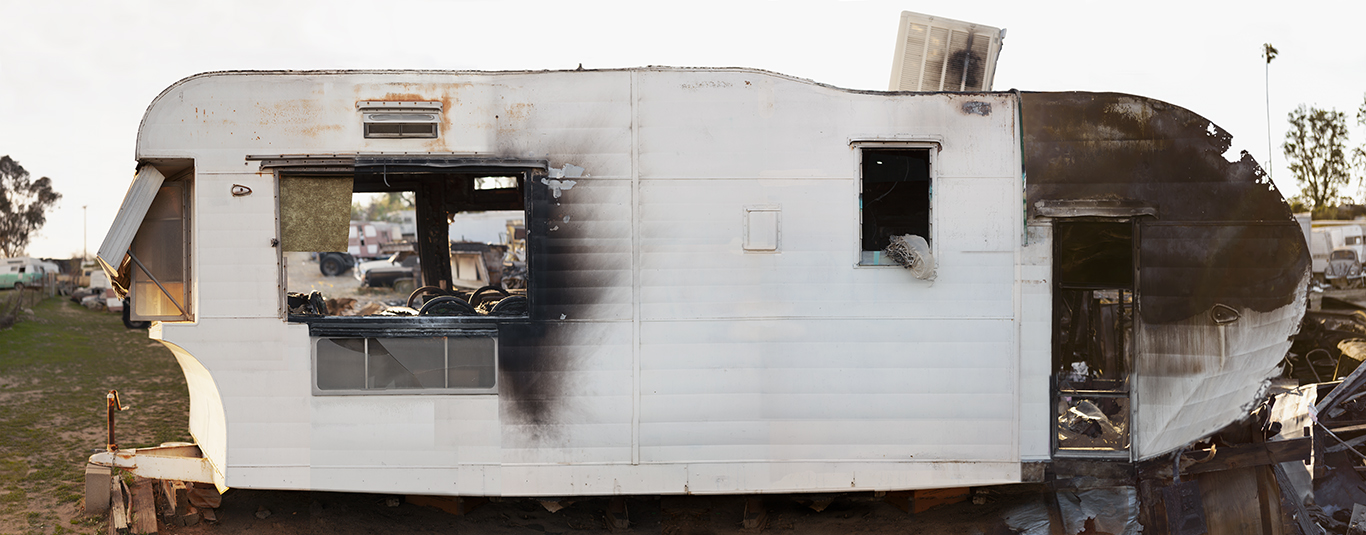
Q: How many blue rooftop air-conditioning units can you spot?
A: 0